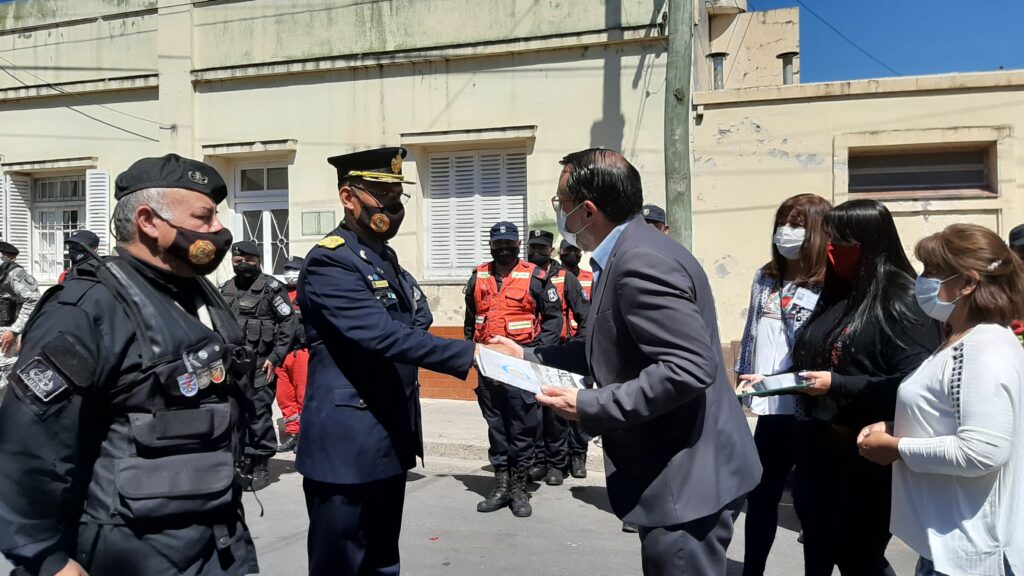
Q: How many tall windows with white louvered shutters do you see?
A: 2